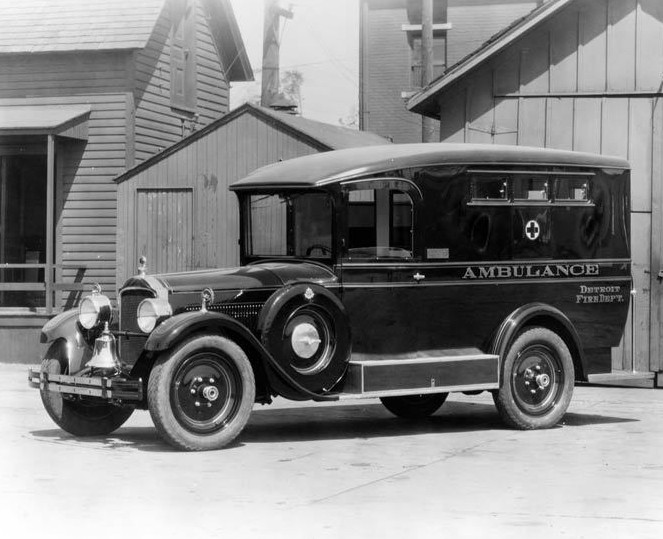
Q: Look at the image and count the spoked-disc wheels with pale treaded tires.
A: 2